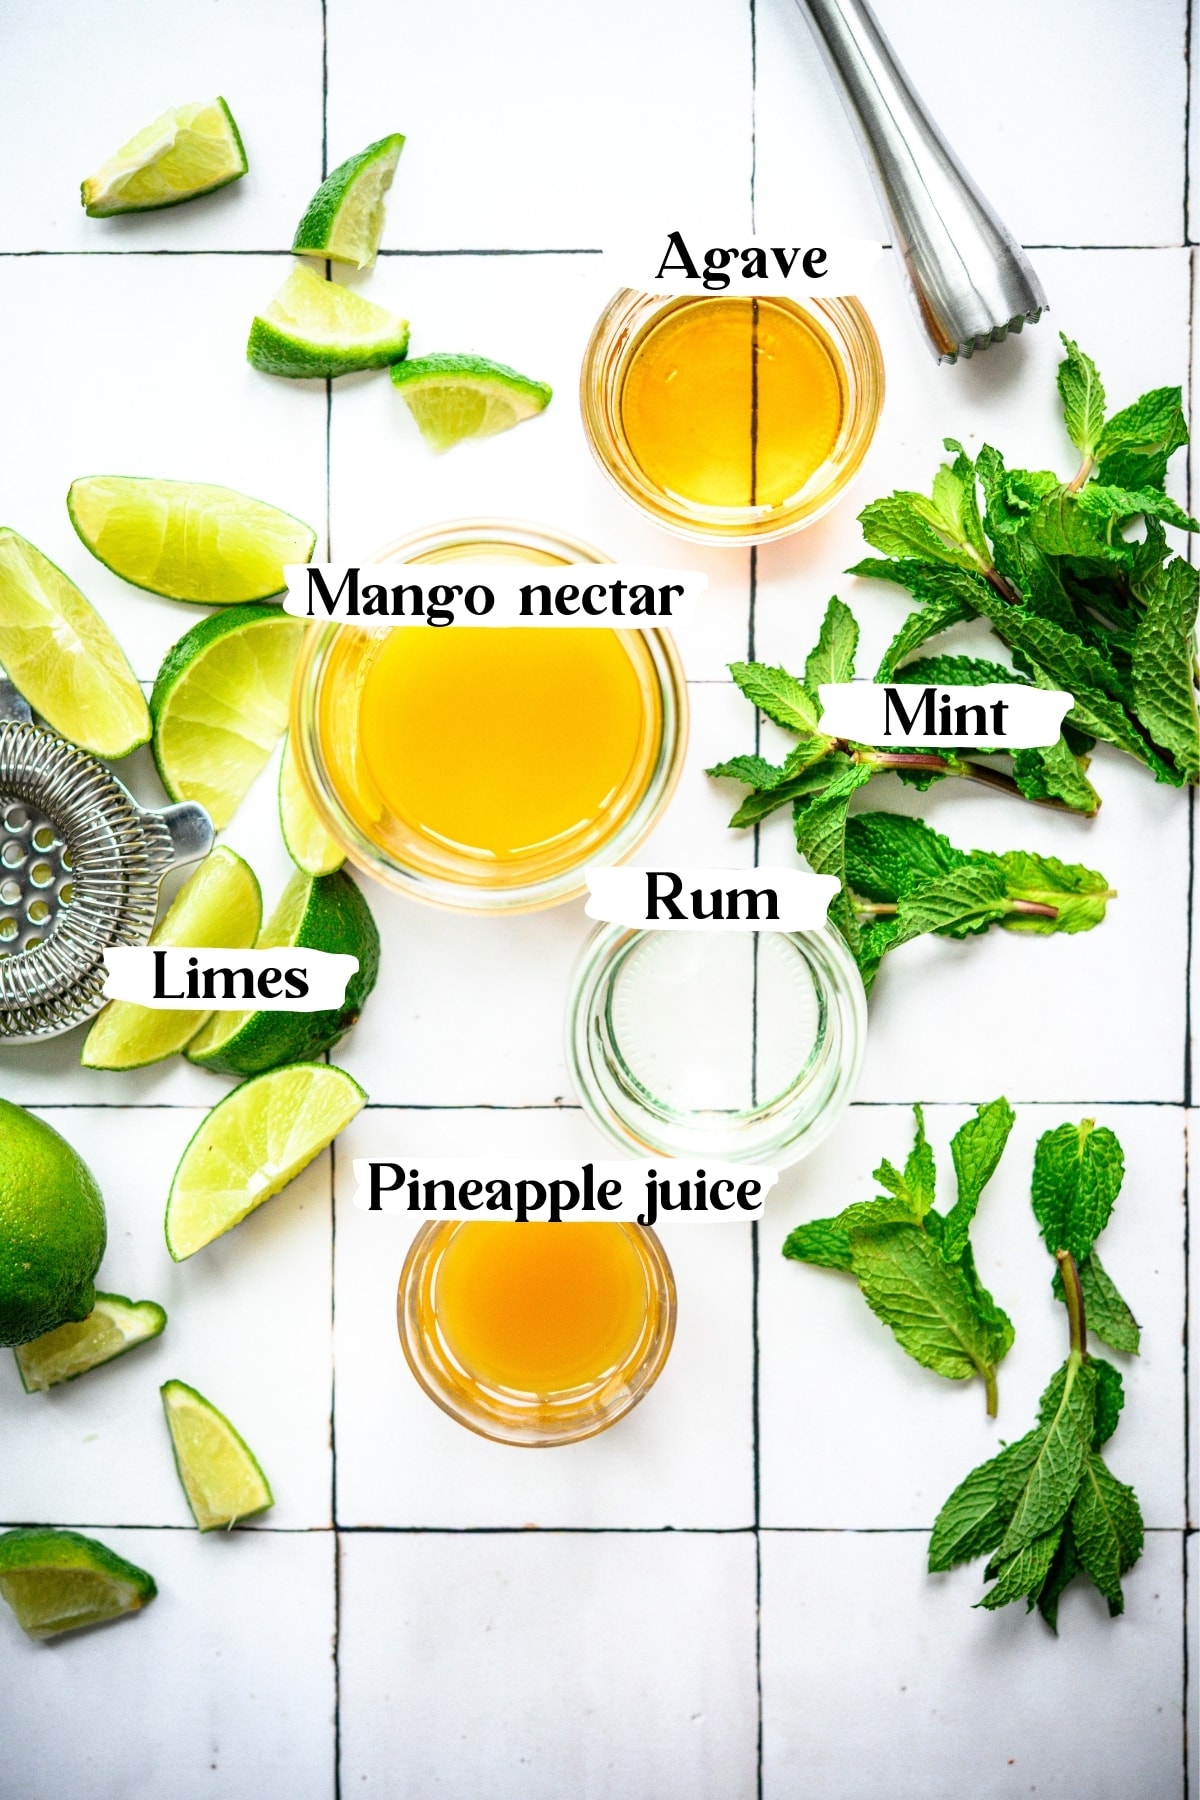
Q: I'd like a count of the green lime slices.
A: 14